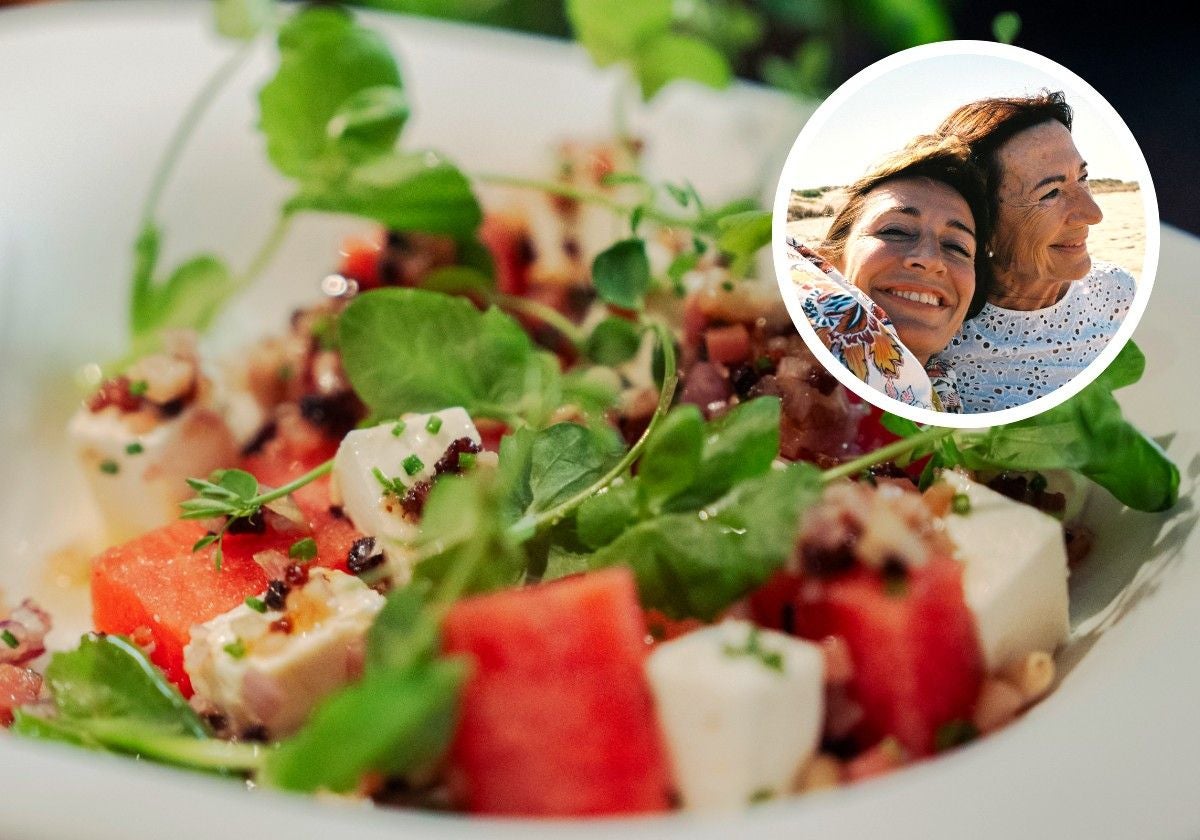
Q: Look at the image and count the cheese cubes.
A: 5